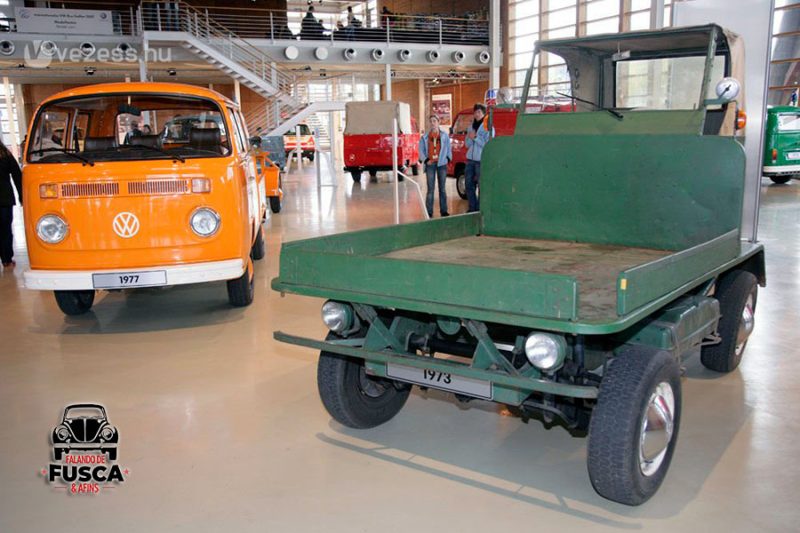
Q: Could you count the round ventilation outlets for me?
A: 12